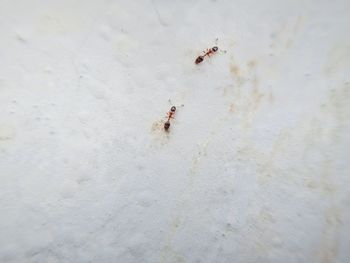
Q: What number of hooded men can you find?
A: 0